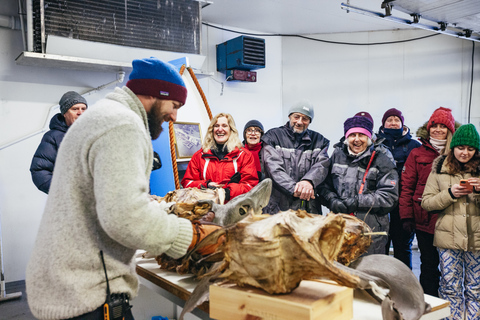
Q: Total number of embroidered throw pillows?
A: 0